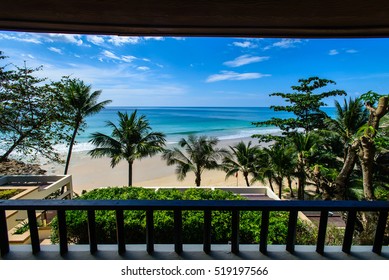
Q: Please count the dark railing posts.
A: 14